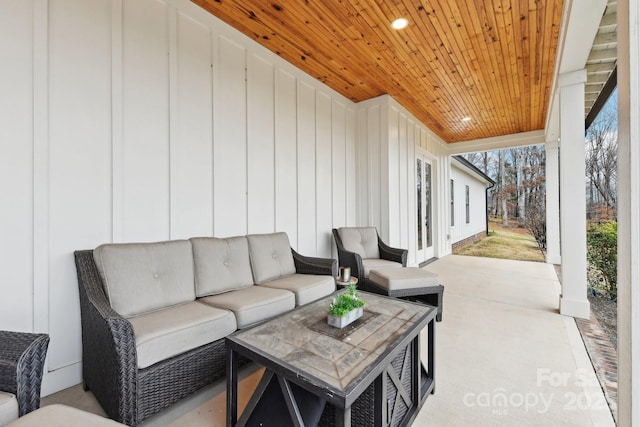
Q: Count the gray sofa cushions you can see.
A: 6